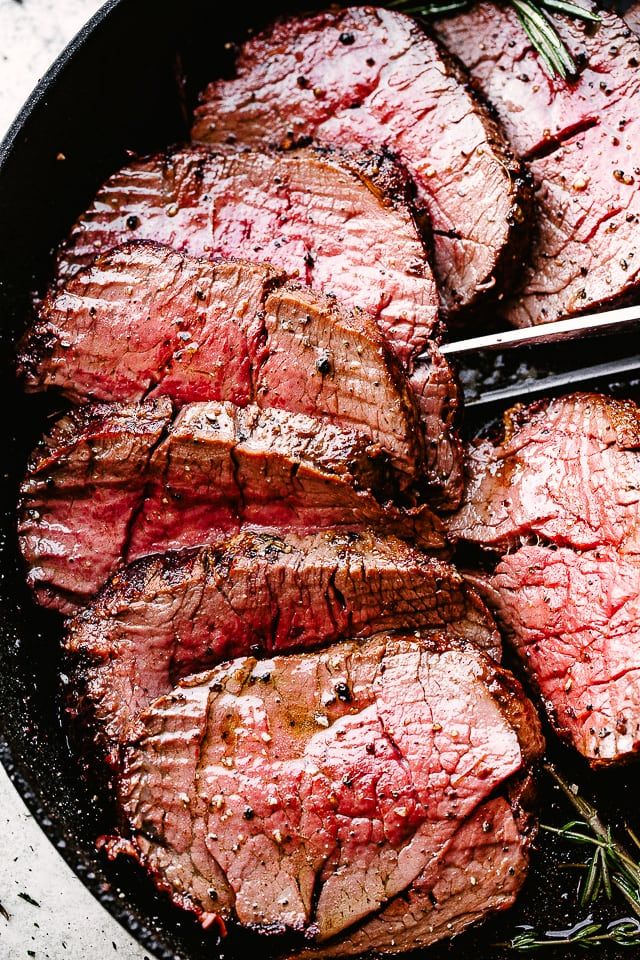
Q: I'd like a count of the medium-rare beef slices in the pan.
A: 8